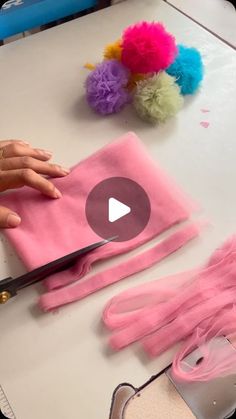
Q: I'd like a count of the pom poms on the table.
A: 5